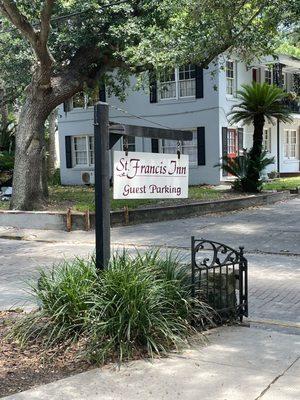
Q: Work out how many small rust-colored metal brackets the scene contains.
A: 3